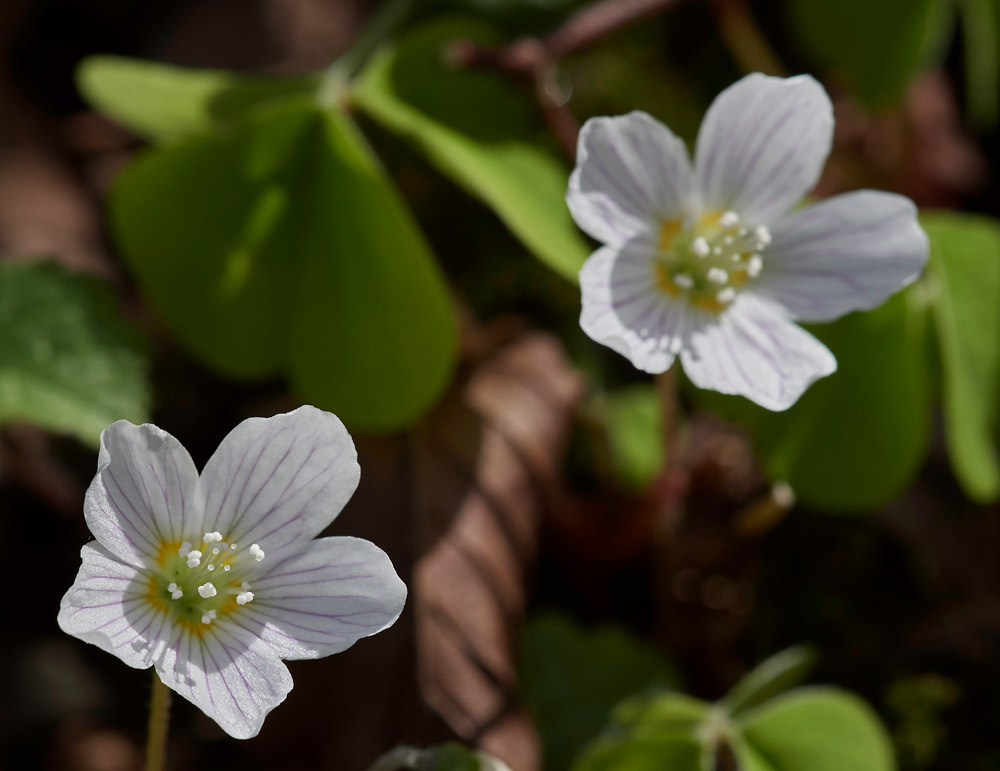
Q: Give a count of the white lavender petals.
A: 10